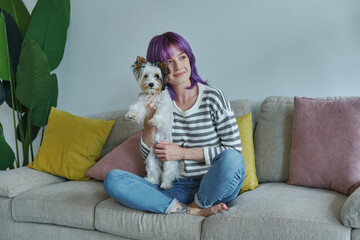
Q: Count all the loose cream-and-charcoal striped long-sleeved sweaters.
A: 1